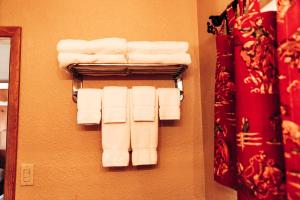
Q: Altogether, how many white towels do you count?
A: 10